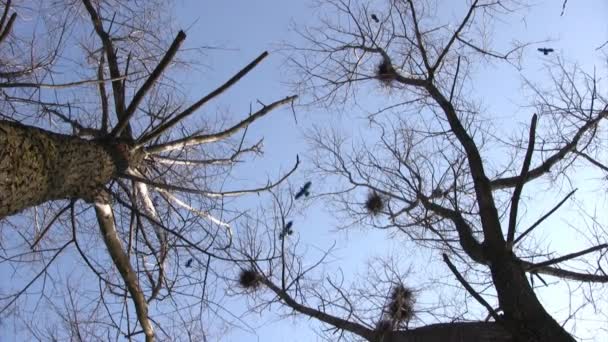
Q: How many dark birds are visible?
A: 5